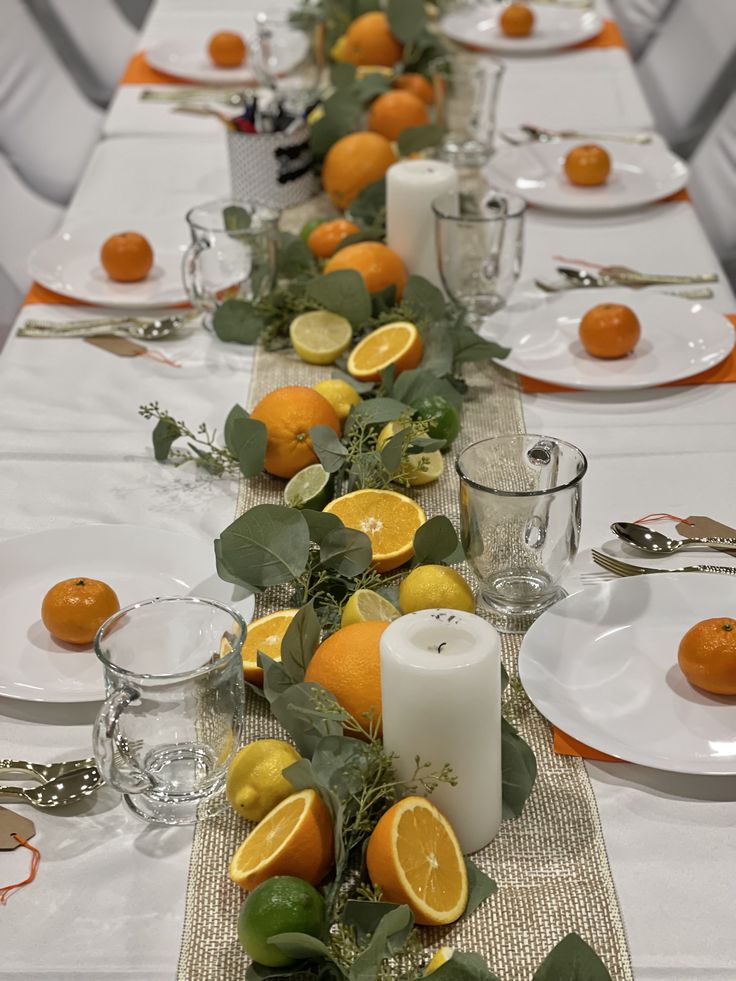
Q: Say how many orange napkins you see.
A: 6